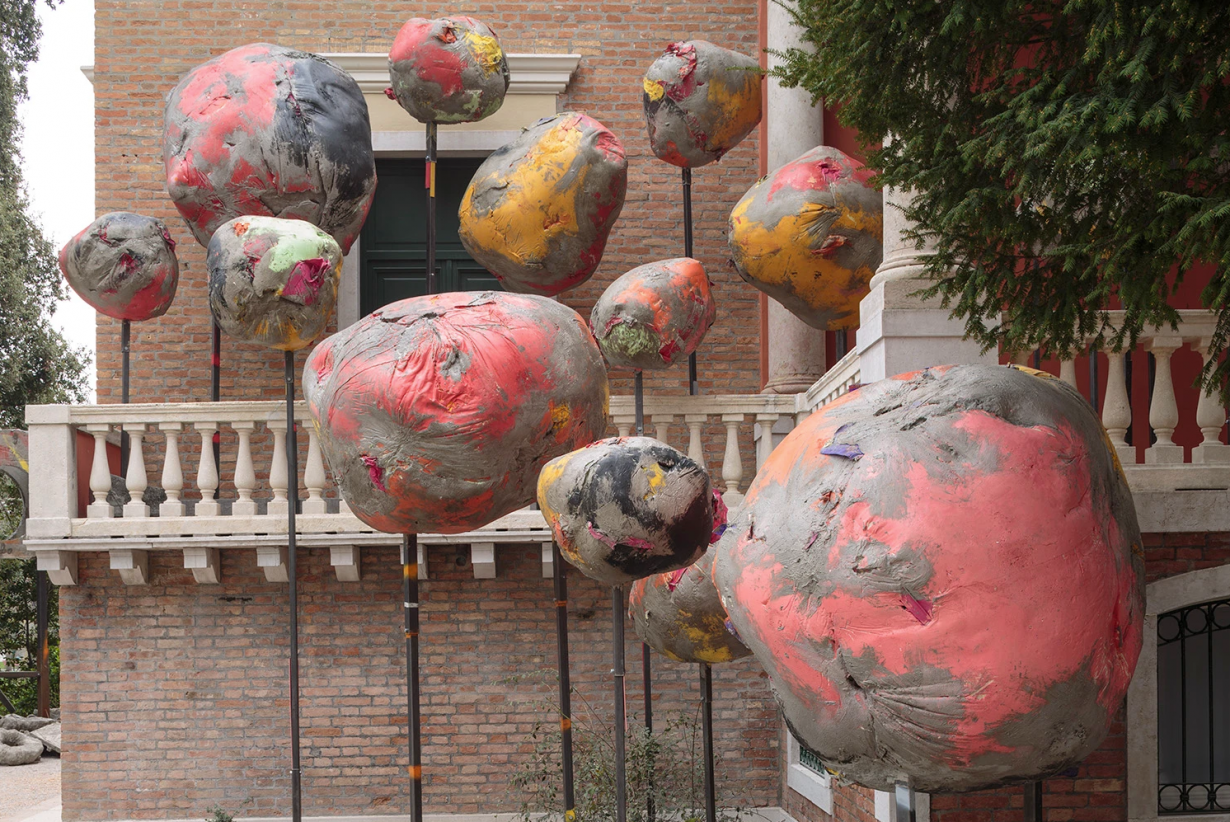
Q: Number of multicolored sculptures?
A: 12